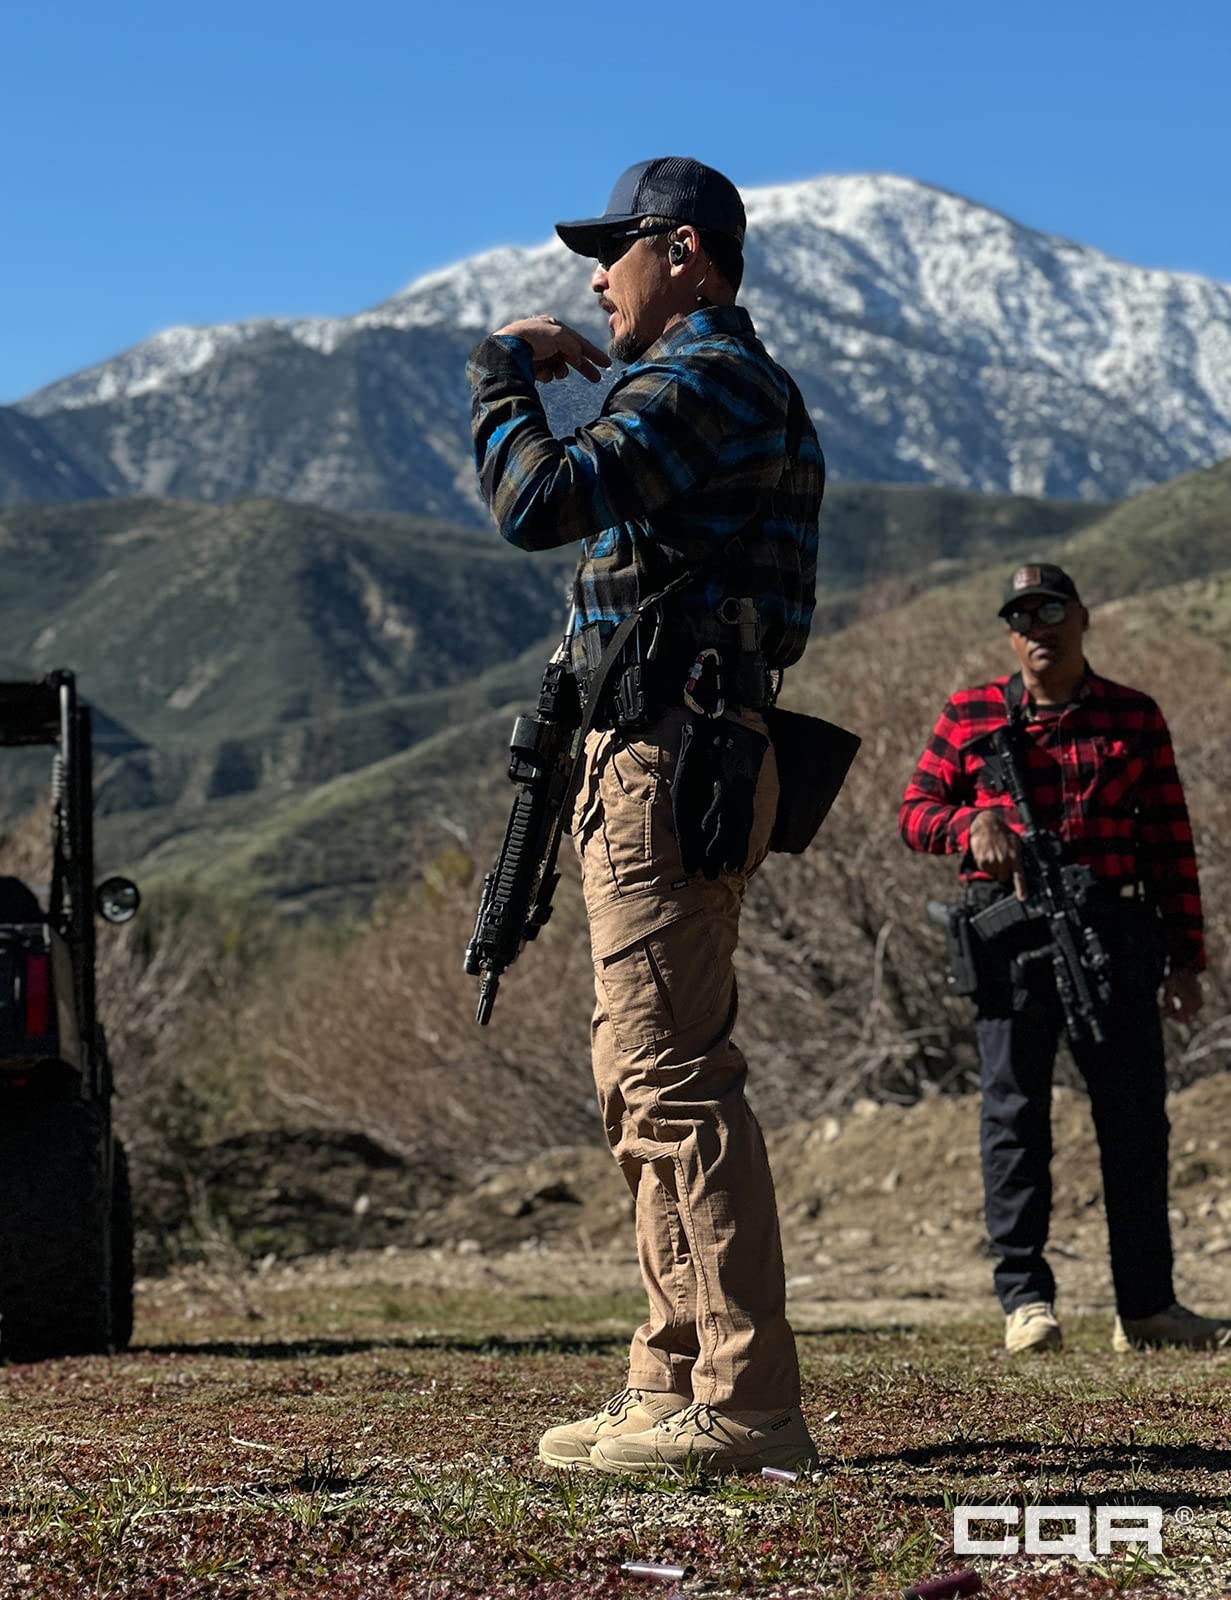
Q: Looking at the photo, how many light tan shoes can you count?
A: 4